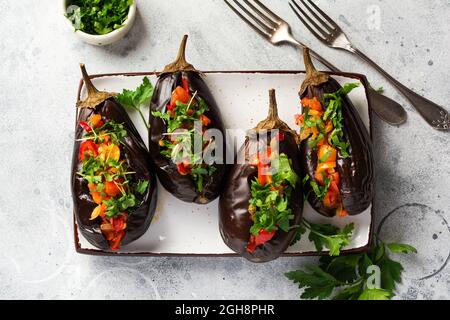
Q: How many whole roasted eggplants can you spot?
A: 4